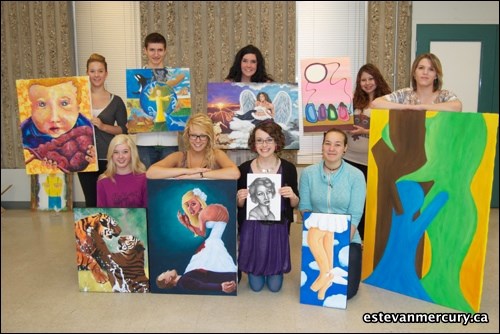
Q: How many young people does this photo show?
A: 9